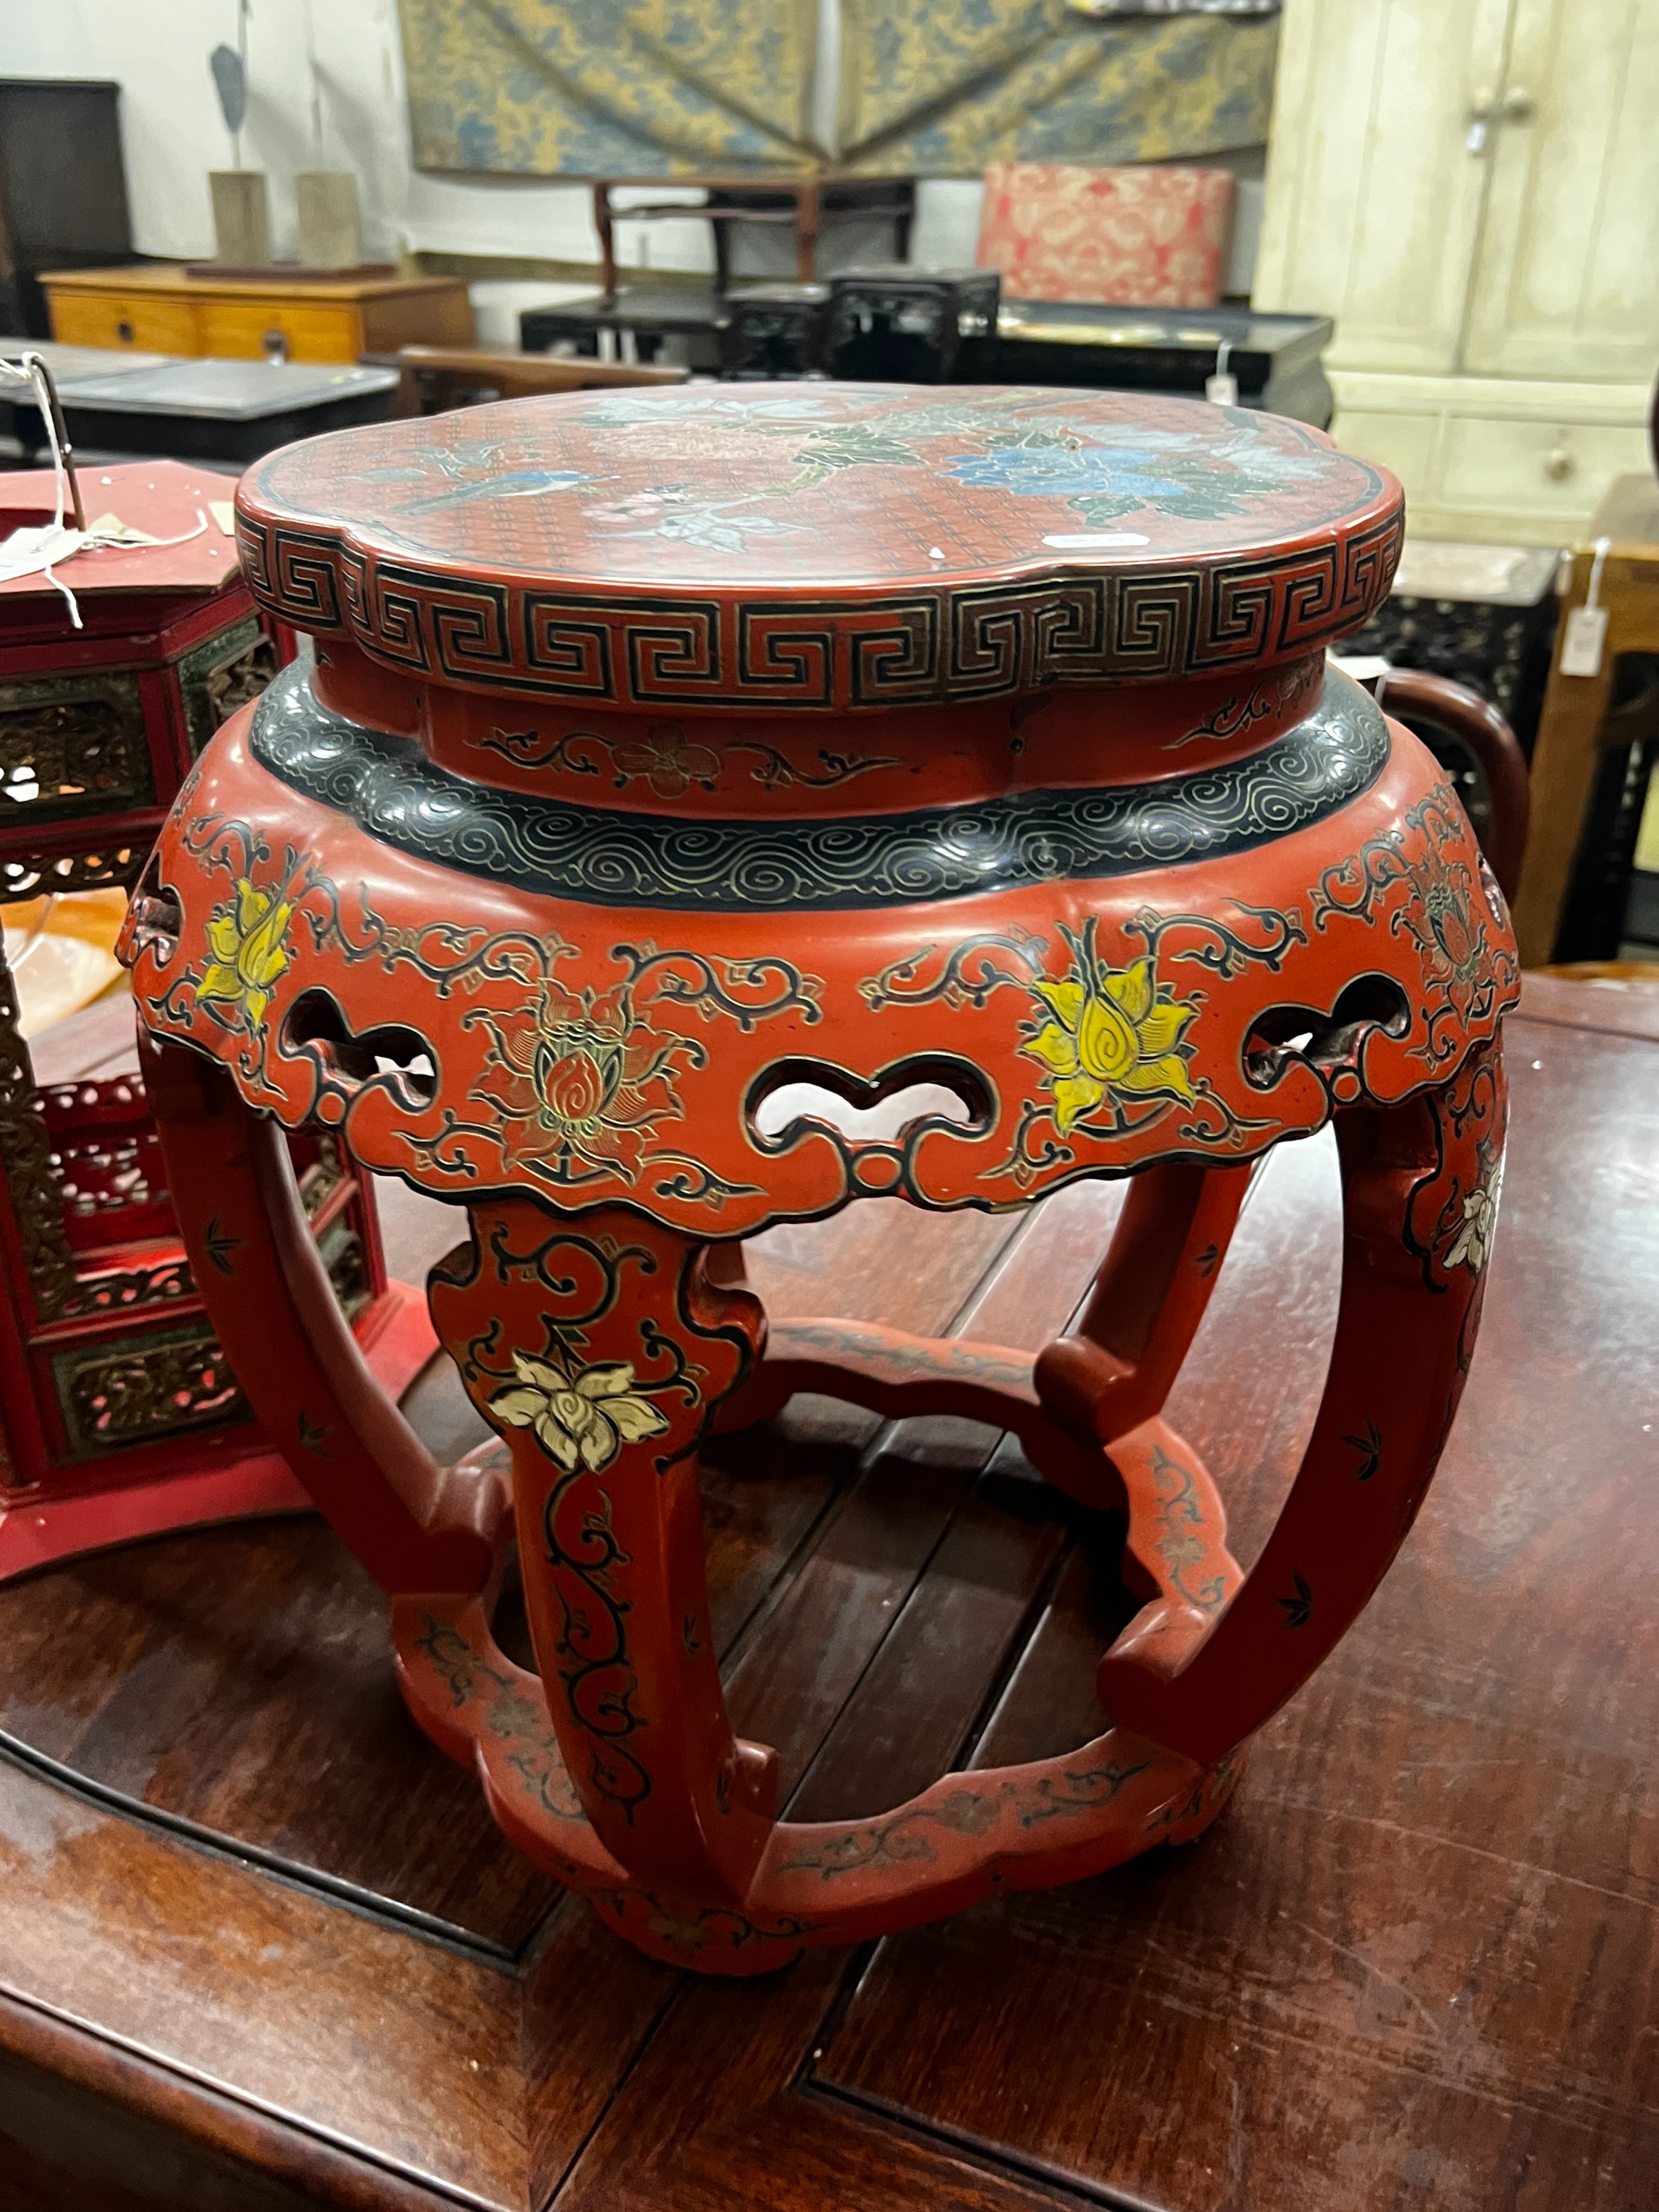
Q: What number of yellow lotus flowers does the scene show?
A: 2